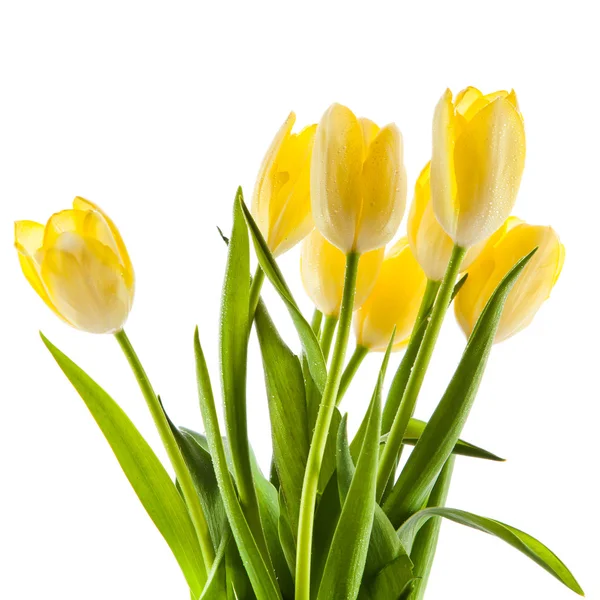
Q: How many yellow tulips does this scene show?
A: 8